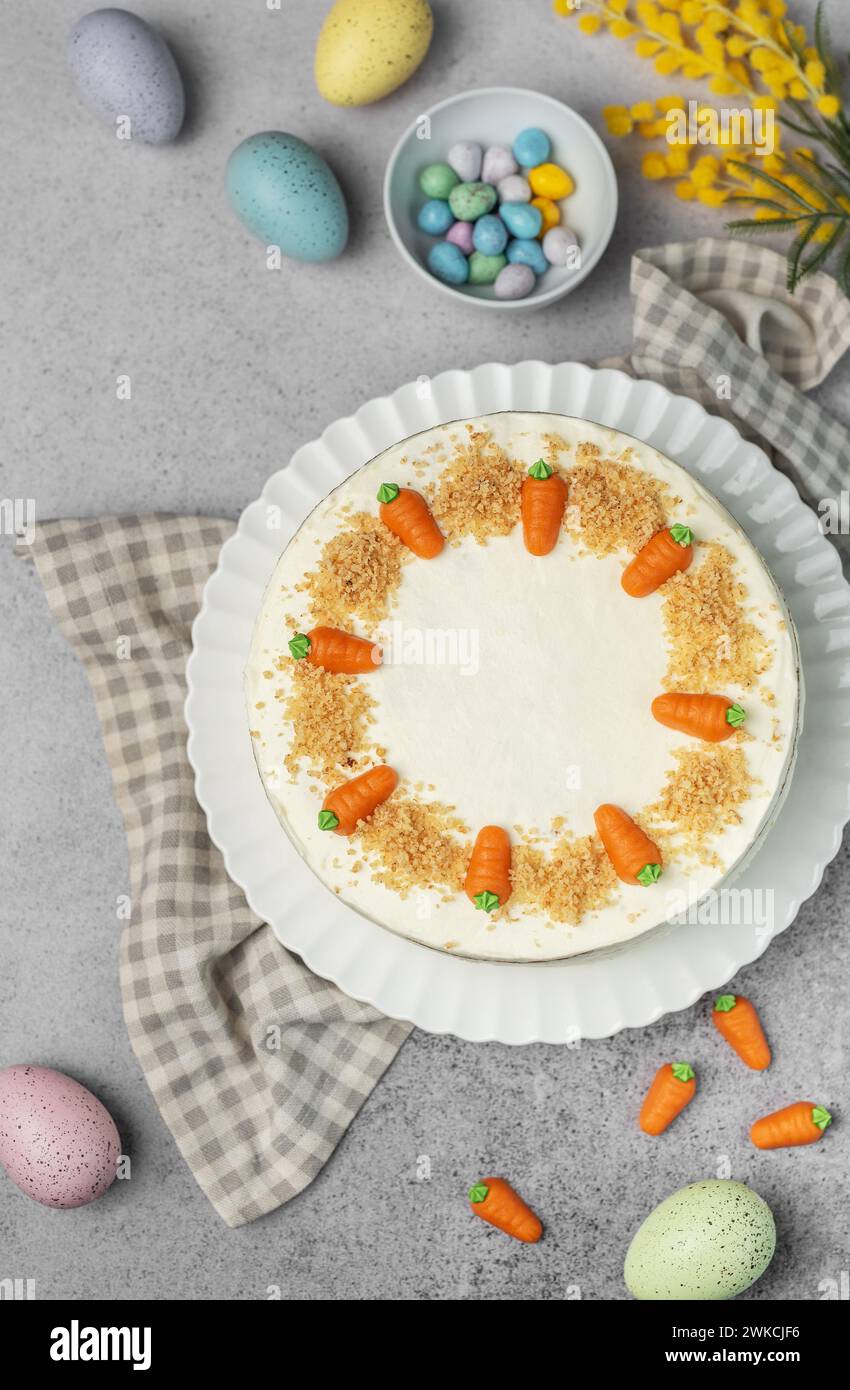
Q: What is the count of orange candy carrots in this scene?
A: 12